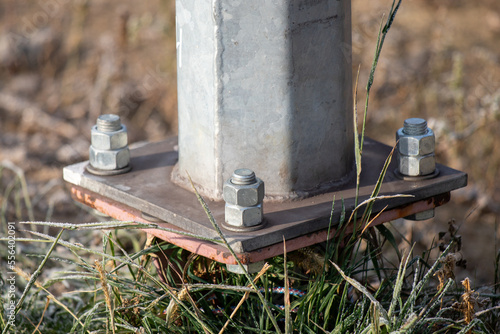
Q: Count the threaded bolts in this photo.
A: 3